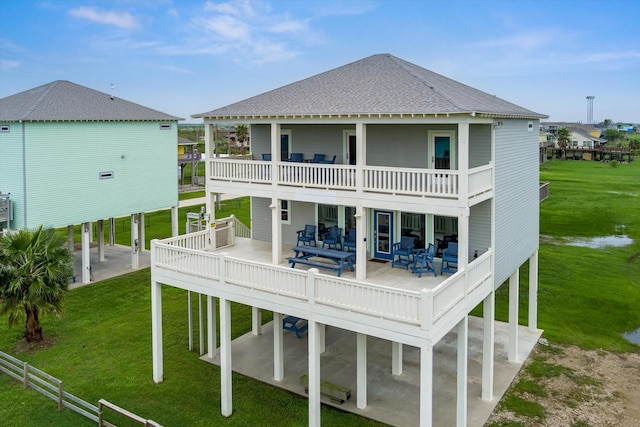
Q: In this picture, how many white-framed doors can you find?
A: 3